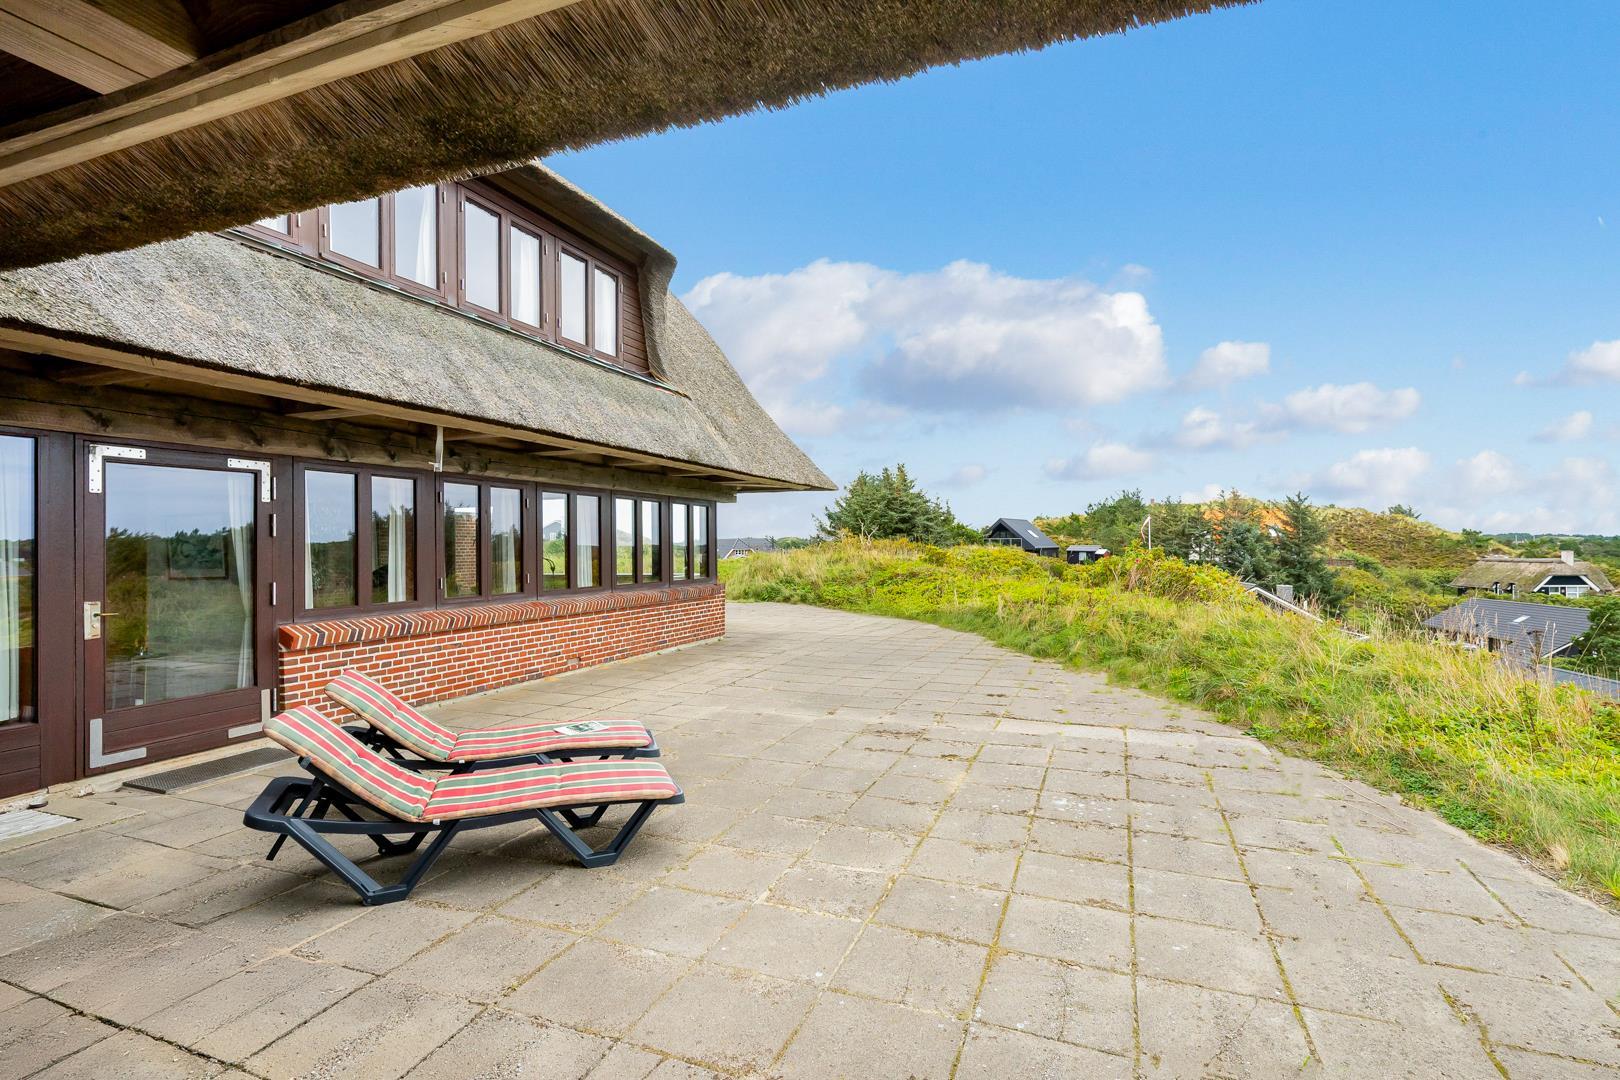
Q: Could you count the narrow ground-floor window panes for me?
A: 10